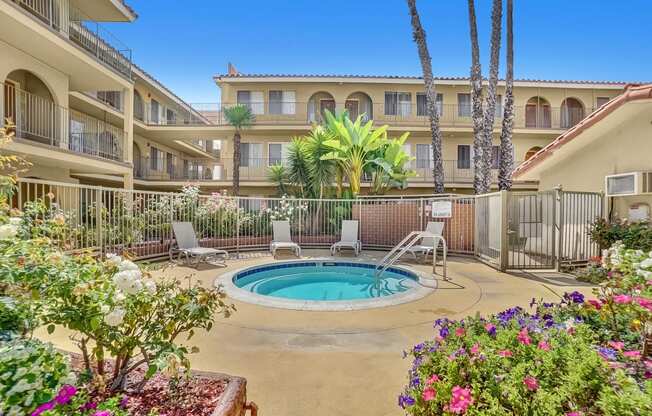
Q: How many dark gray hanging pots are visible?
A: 0